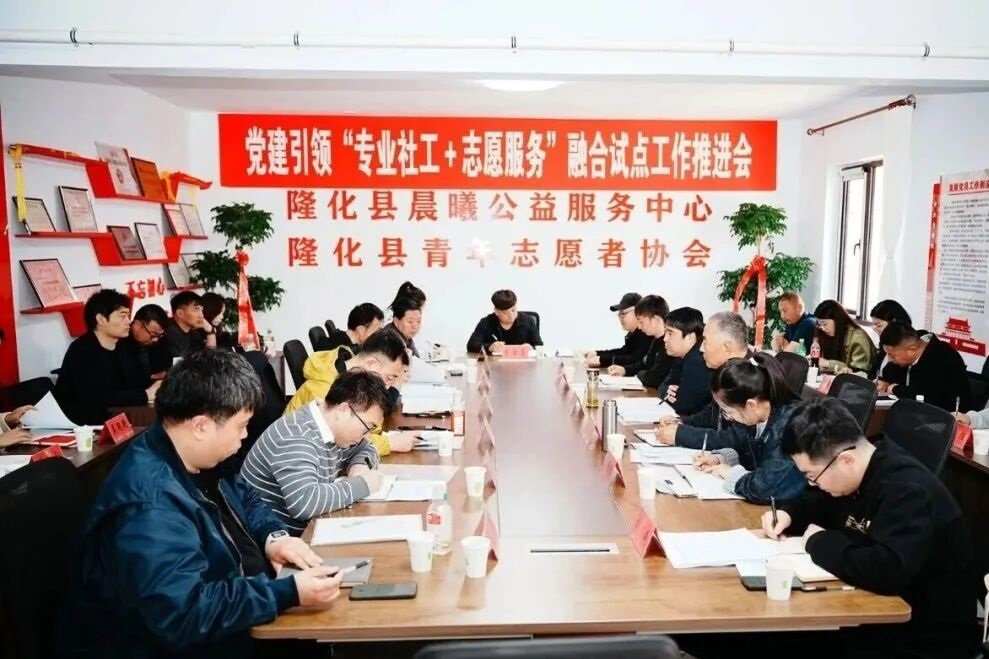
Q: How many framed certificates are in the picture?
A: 12